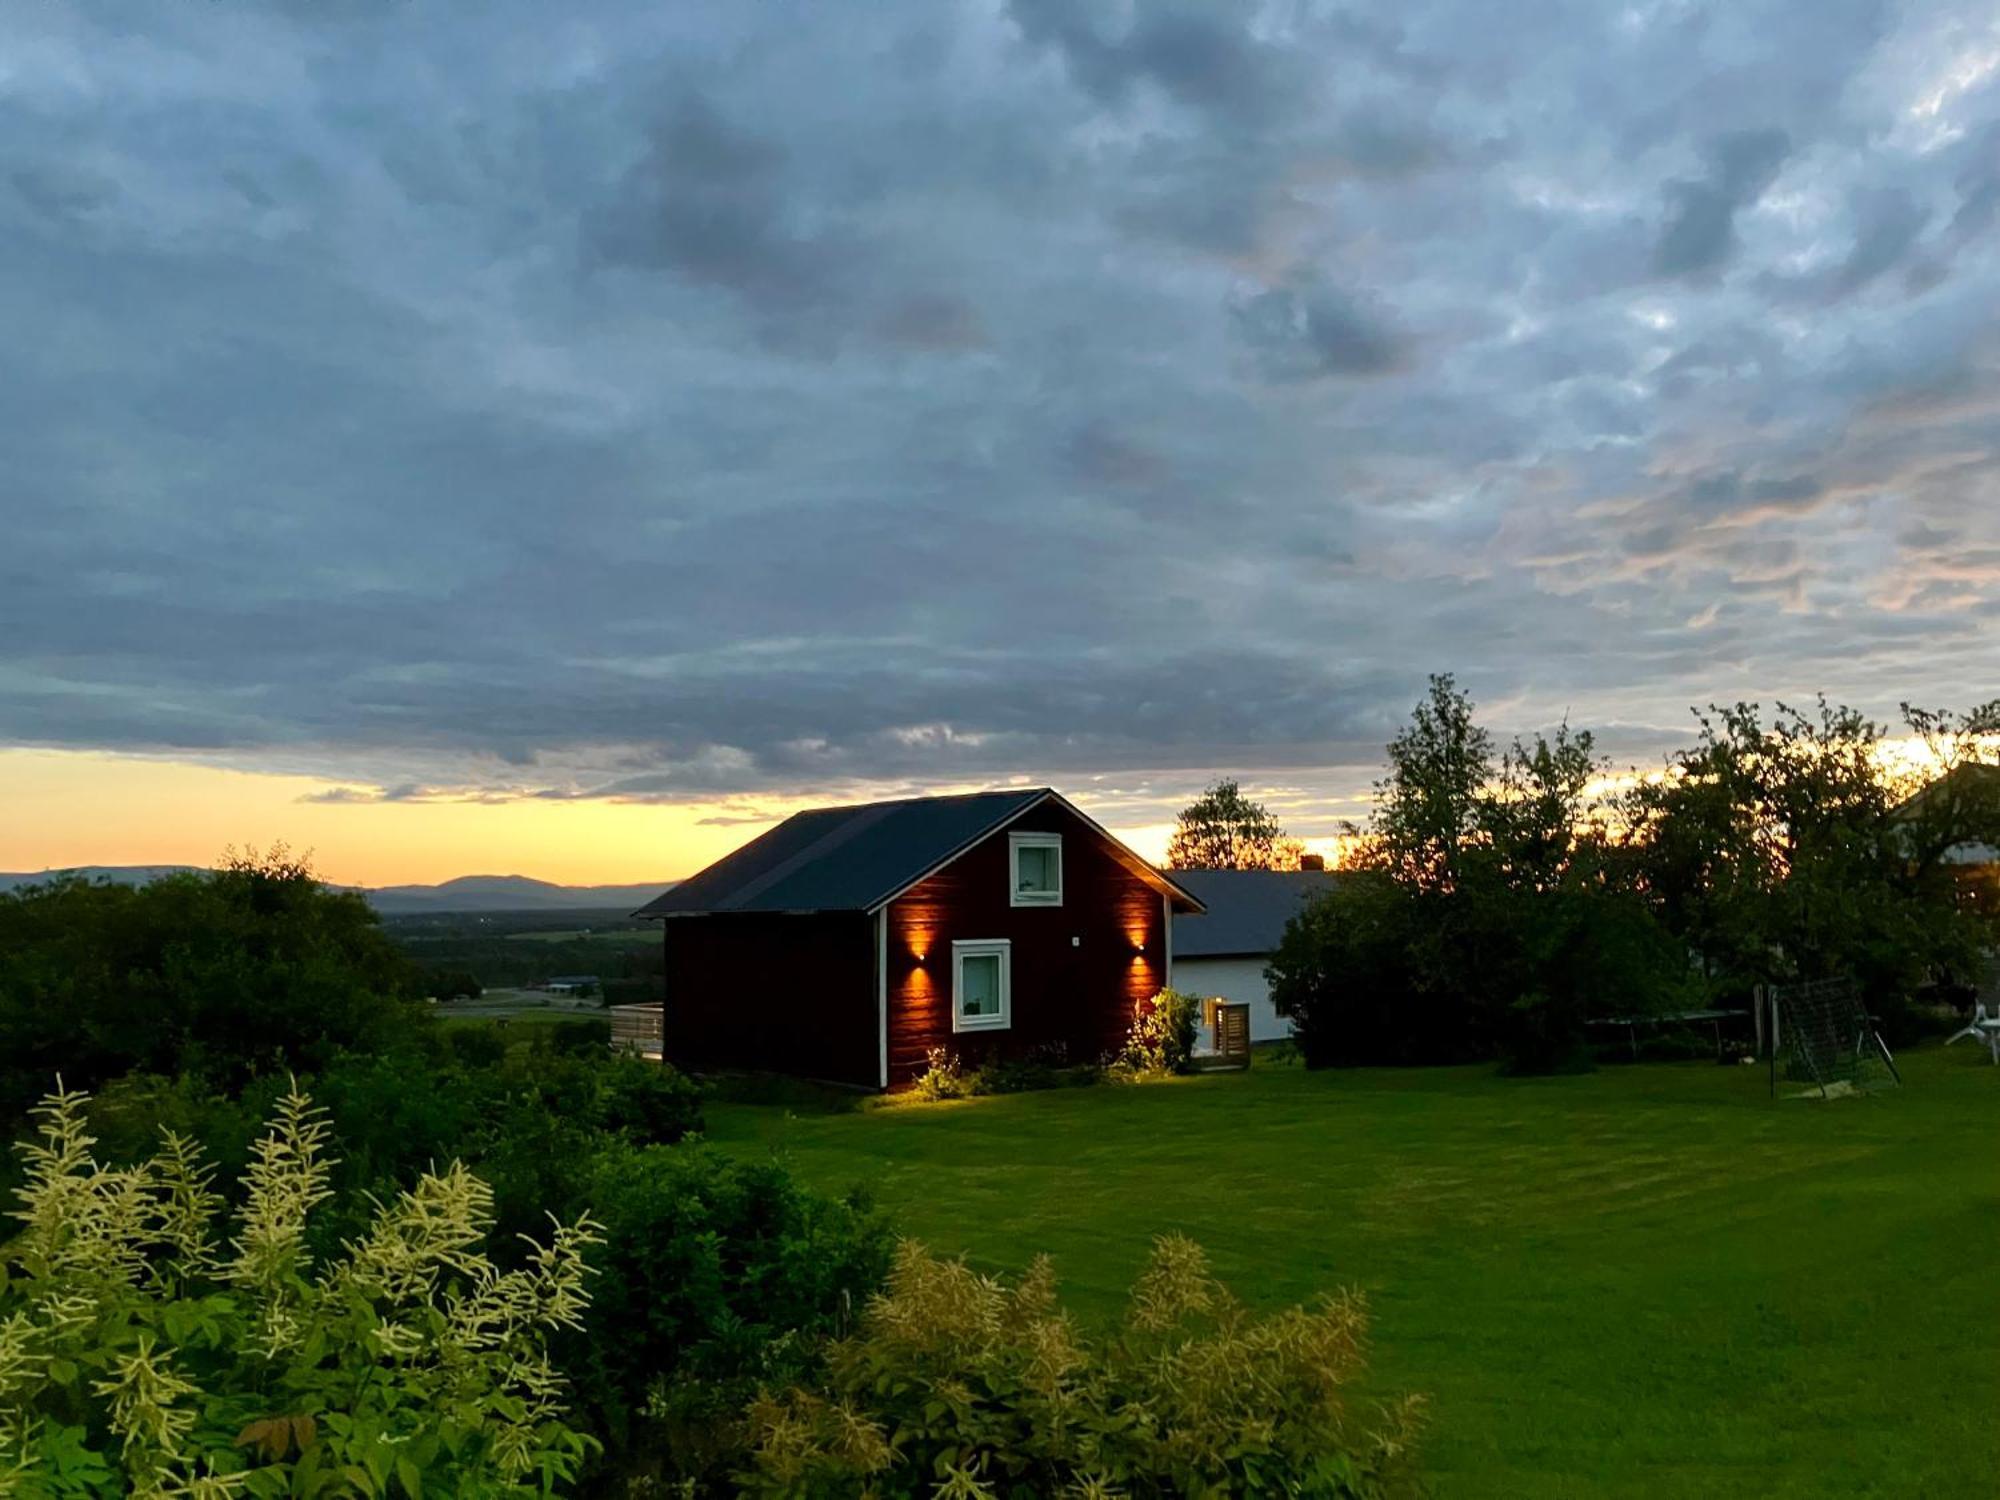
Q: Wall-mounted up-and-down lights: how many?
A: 2